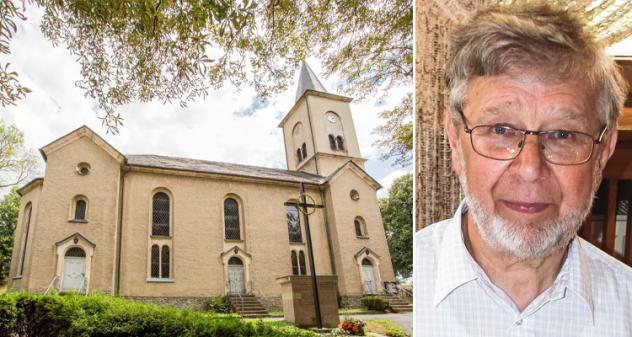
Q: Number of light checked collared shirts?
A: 1